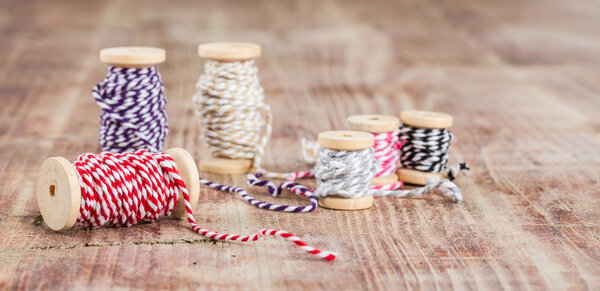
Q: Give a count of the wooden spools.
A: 6